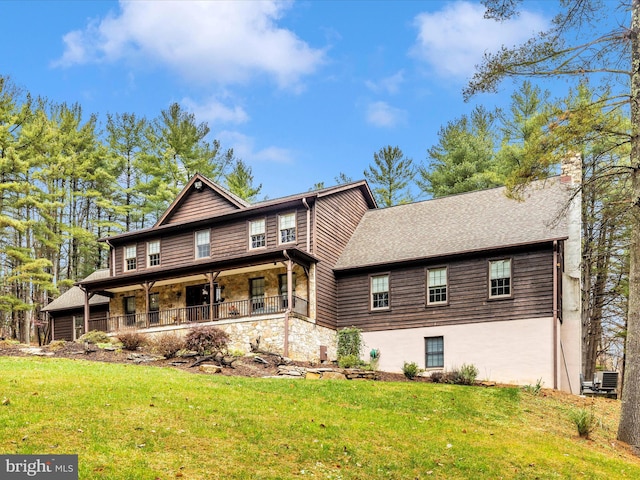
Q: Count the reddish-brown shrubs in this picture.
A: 3